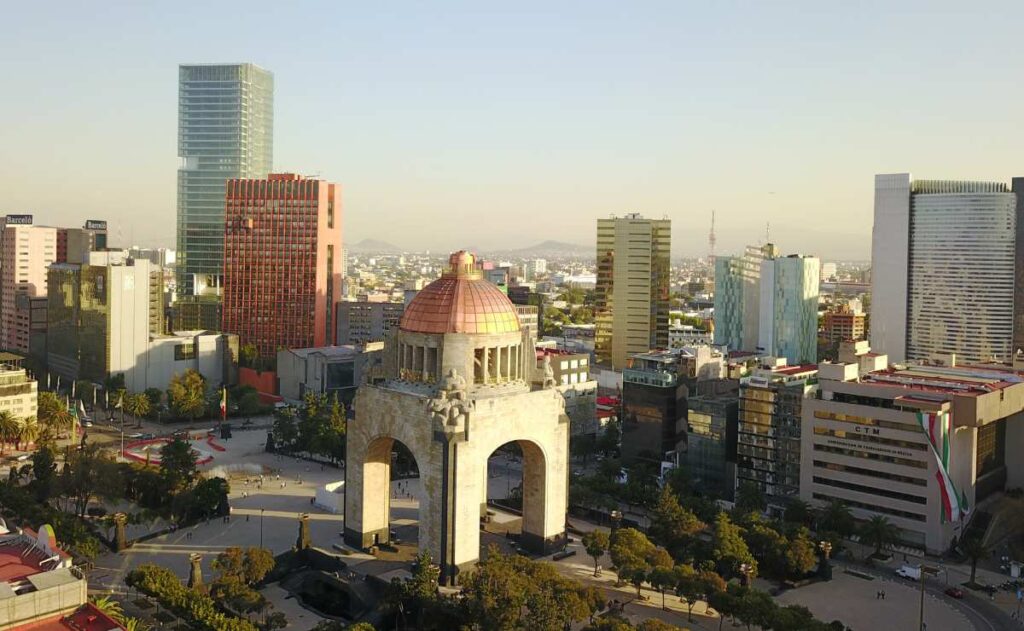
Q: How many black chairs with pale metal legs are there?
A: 0